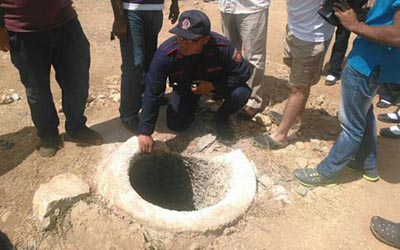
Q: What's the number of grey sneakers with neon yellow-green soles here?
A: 2